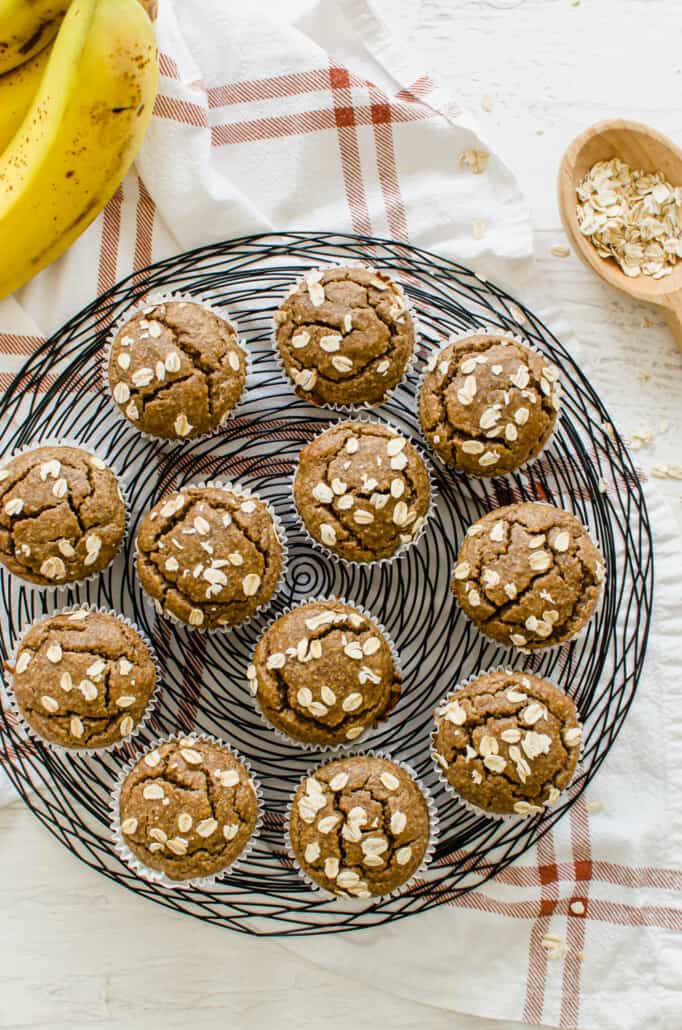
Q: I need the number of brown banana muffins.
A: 12